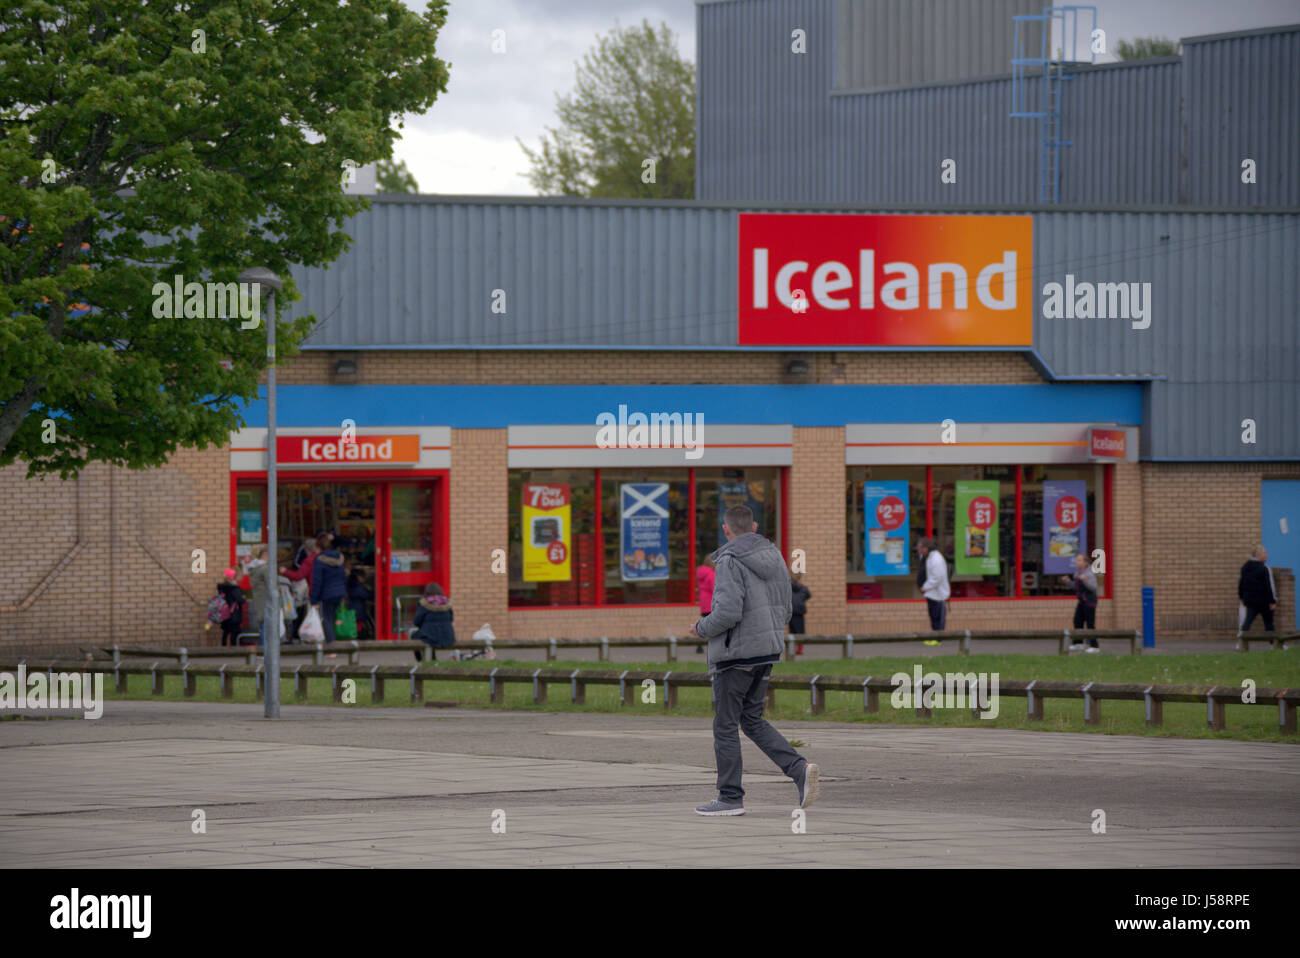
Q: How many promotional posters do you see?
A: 6